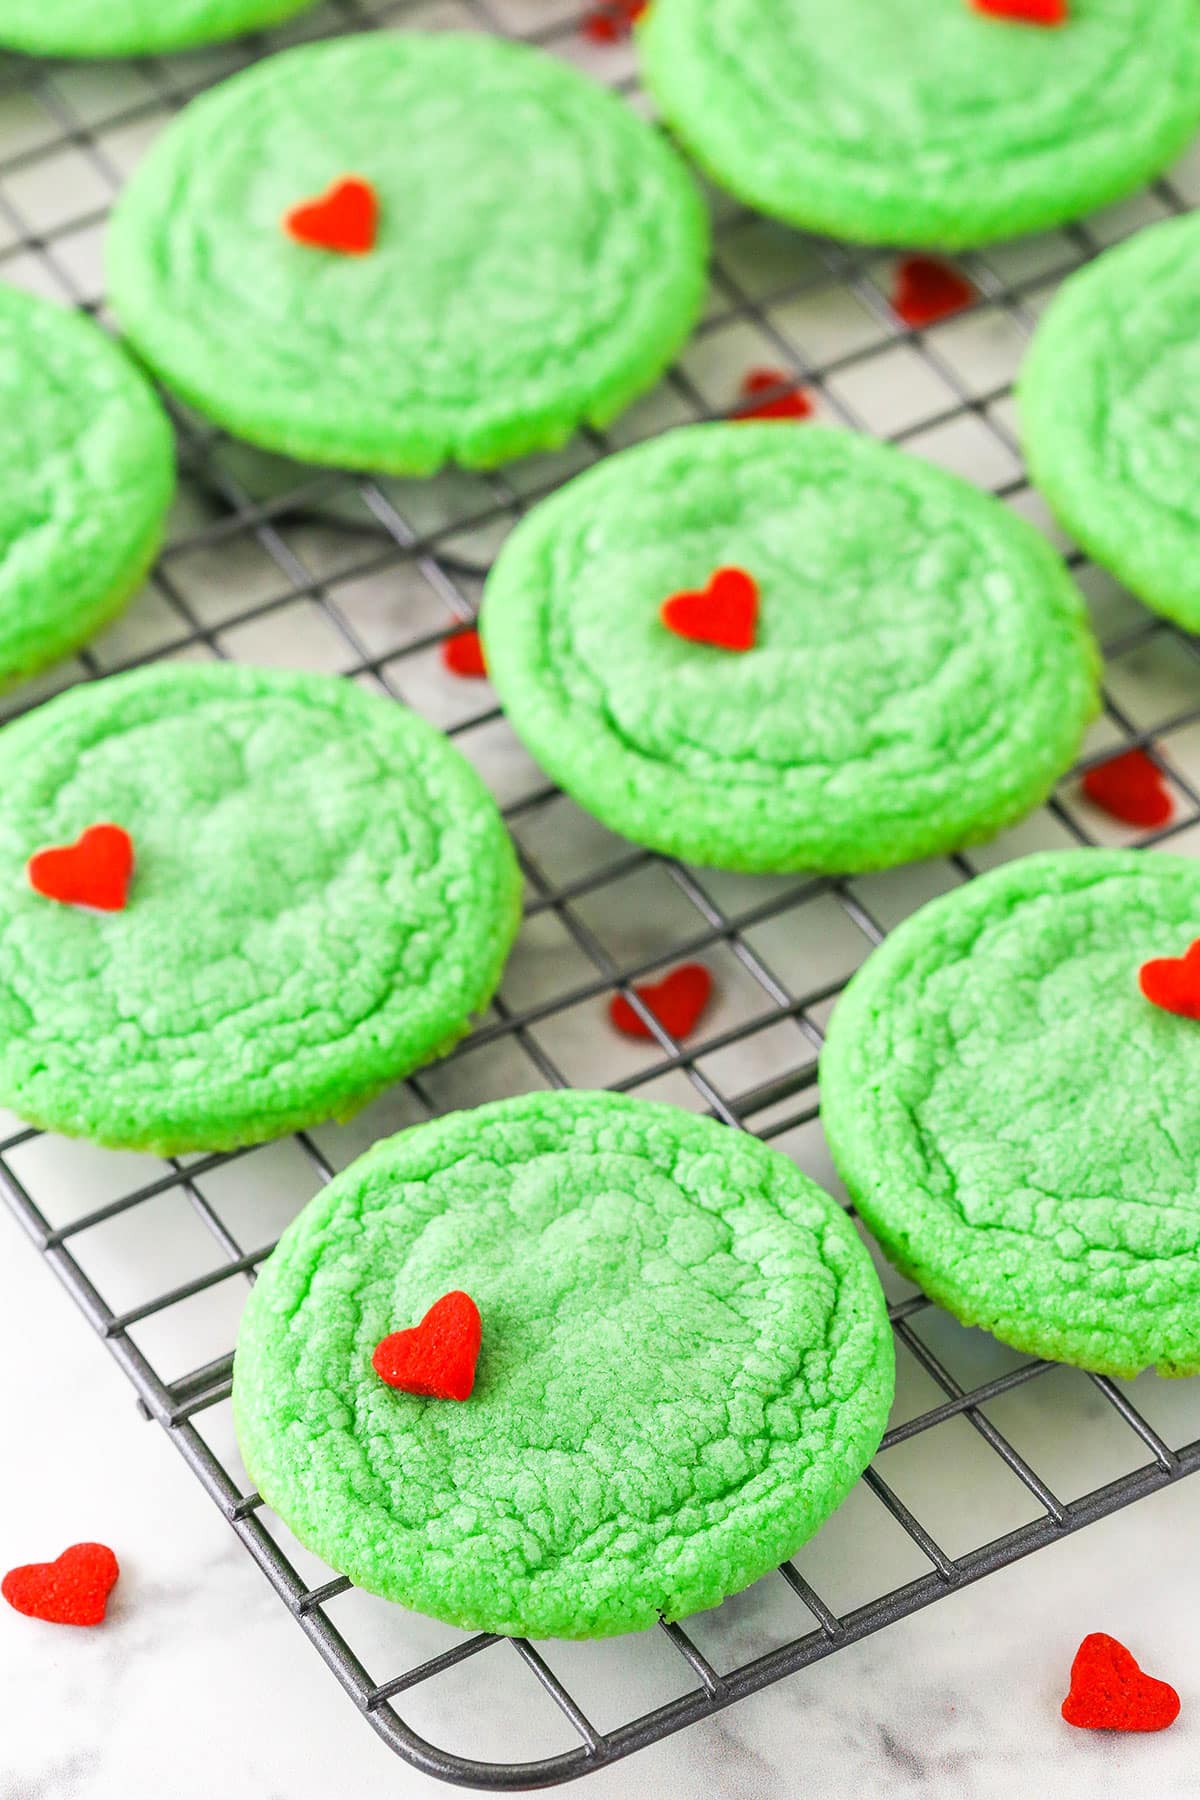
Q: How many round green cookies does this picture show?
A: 9